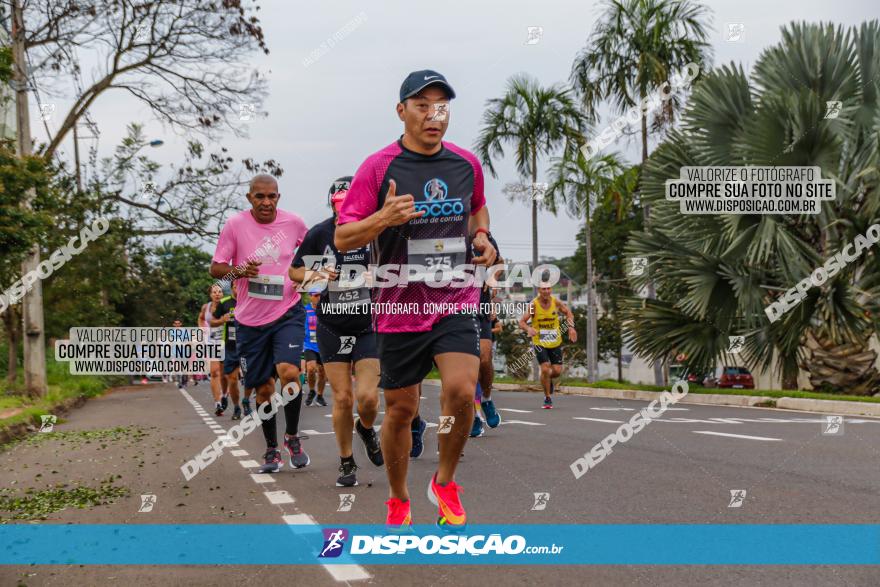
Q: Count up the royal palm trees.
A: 3